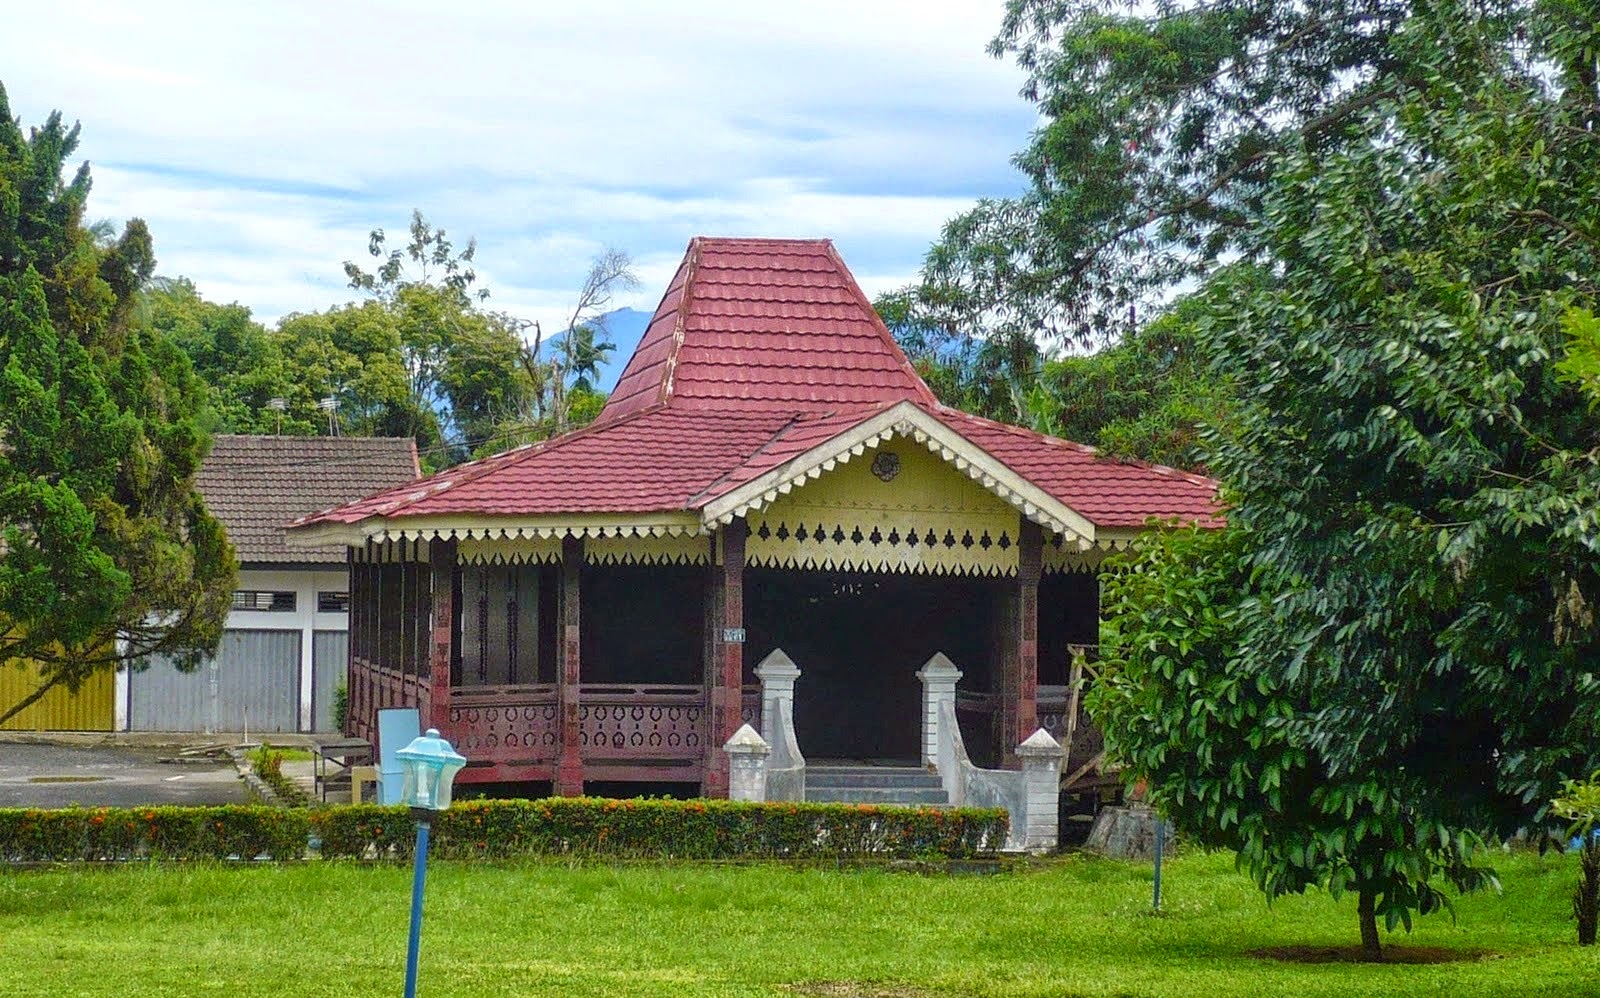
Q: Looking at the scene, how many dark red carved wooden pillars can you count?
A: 4